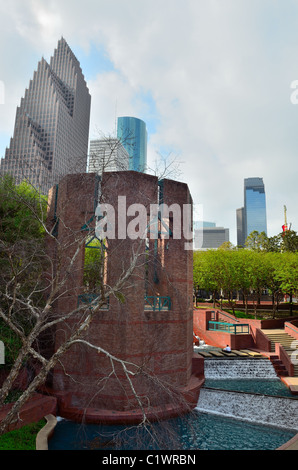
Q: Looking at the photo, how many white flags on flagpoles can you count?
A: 0